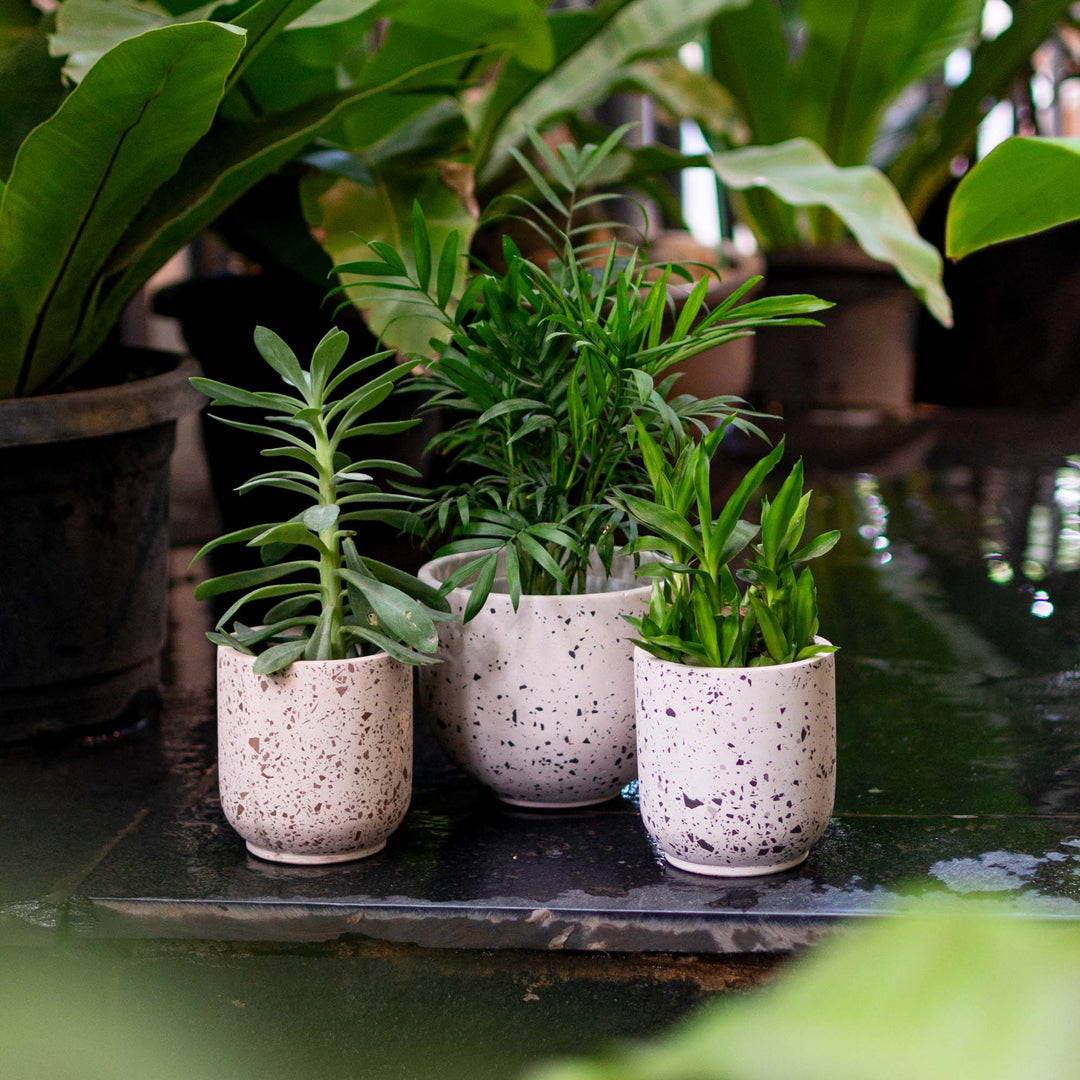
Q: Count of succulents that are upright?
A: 1